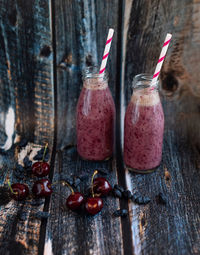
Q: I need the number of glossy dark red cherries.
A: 6